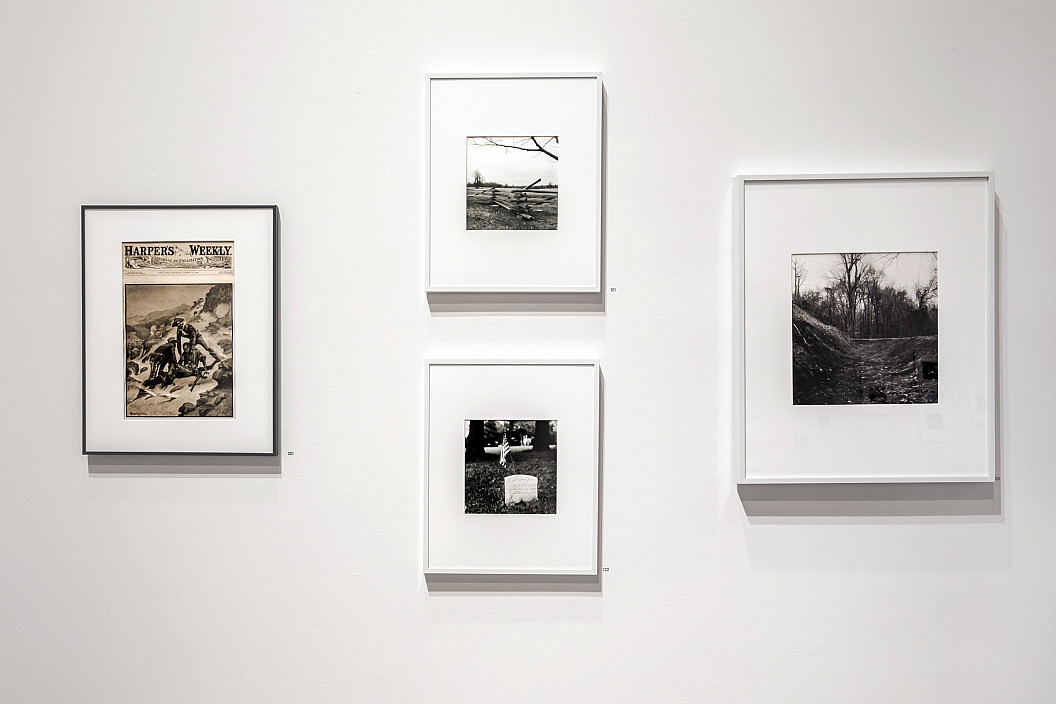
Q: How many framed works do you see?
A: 4